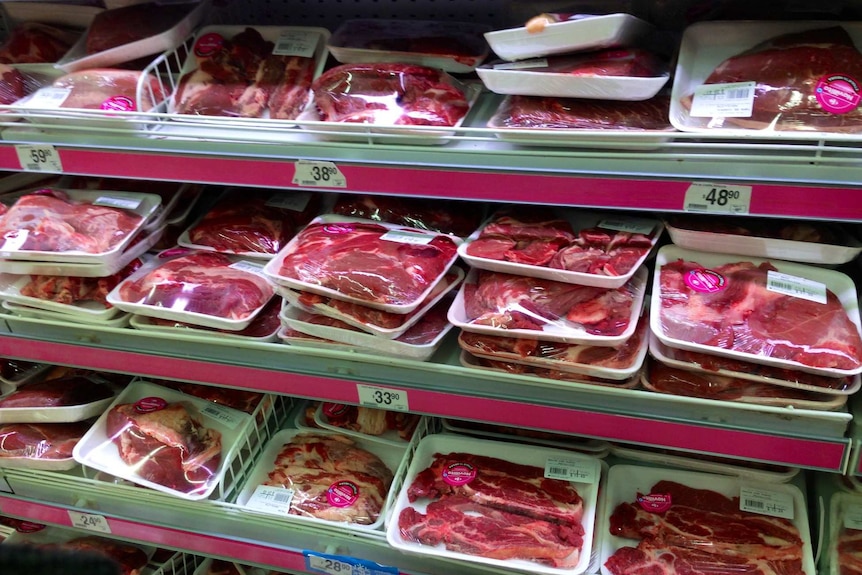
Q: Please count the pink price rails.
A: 3